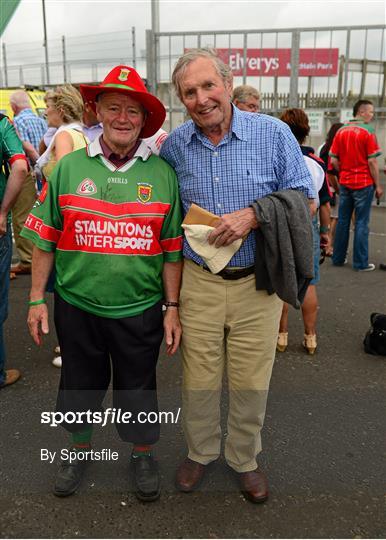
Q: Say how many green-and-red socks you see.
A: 2